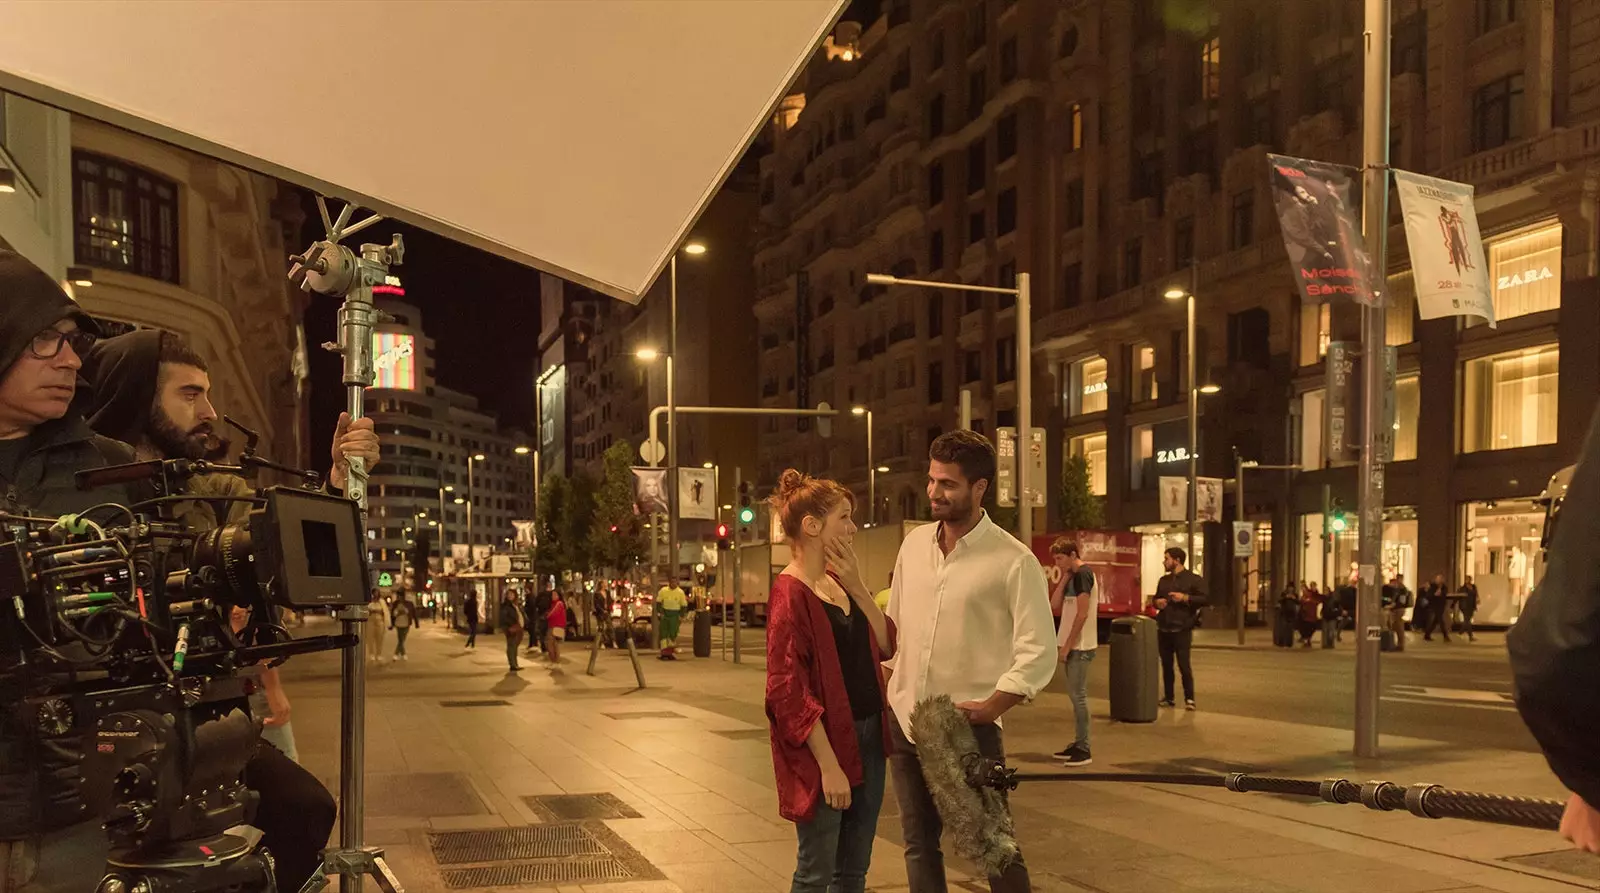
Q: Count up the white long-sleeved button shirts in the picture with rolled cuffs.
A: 1